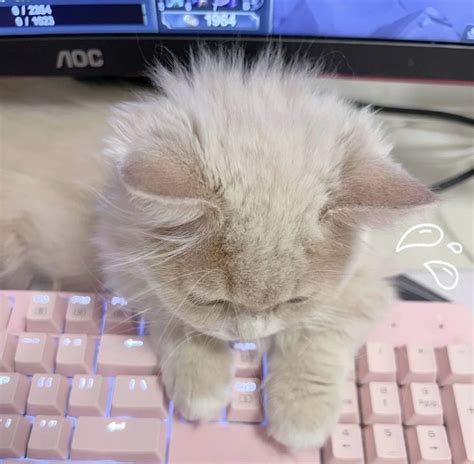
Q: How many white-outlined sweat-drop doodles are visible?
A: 3